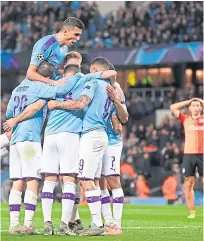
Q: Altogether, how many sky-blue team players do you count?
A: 6